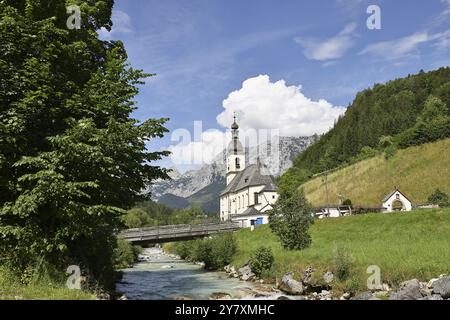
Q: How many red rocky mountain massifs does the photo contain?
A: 0